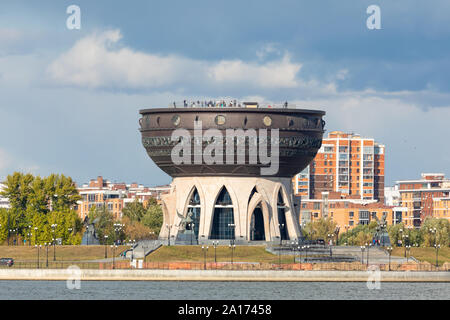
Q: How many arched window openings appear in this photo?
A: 4